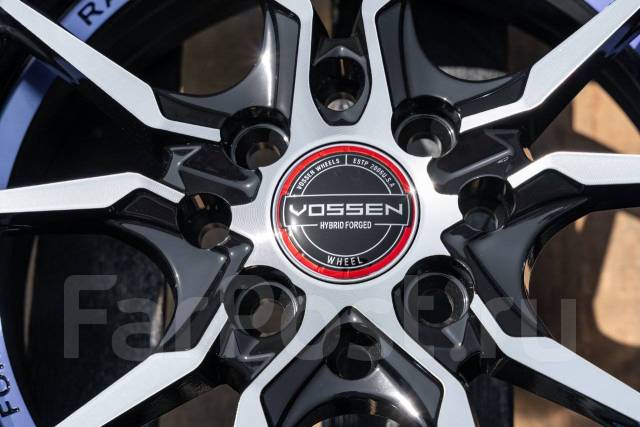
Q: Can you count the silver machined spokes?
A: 10